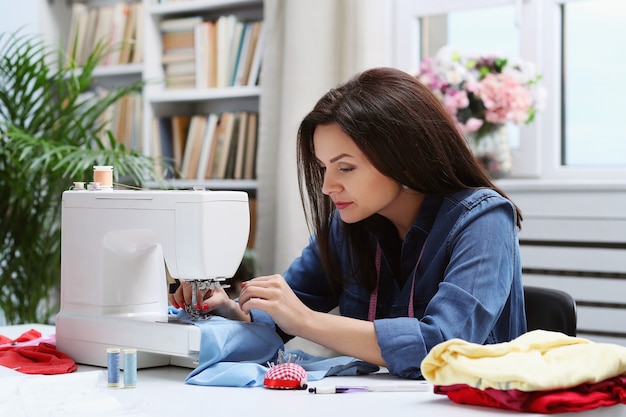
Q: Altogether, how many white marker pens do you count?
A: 1